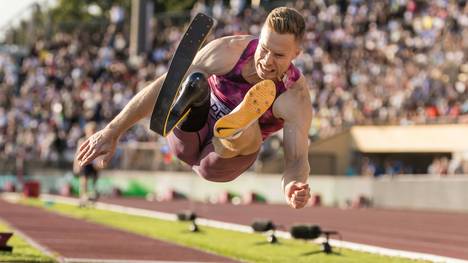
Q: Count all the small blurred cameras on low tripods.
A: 3